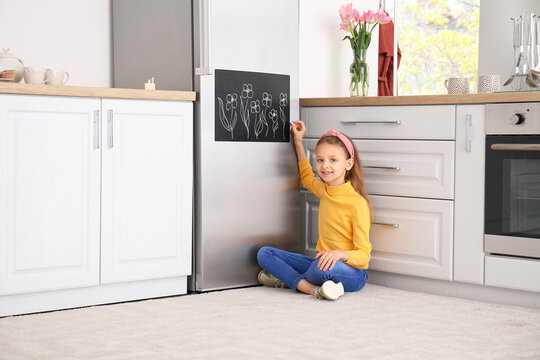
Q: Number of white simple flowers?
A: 6